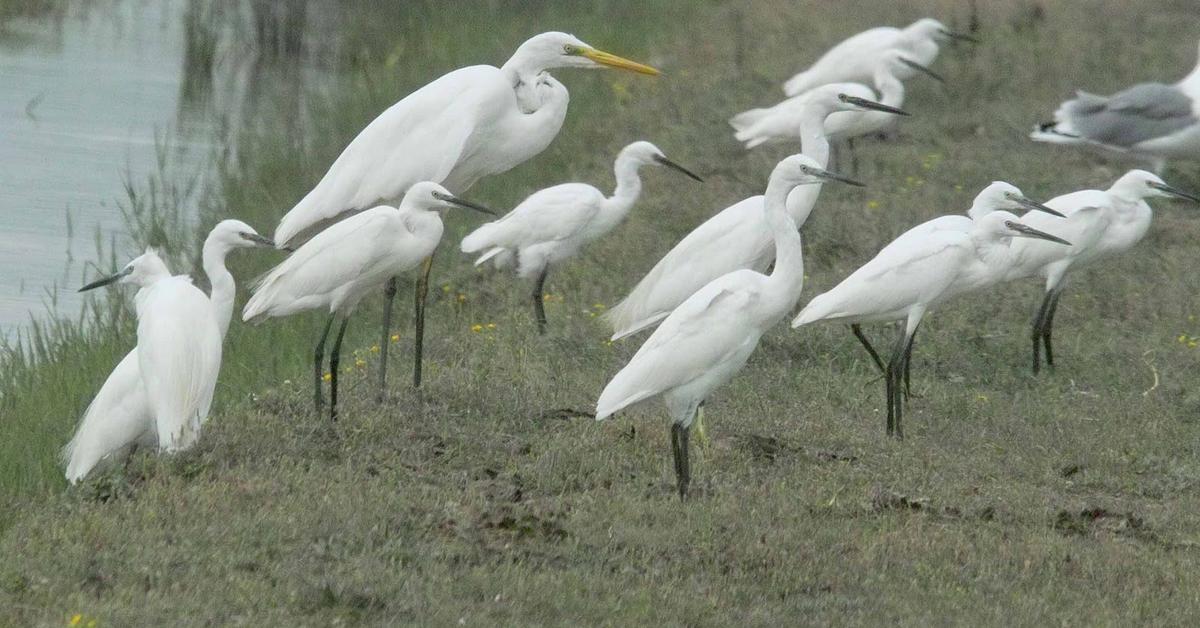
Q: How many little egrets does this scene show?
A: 11